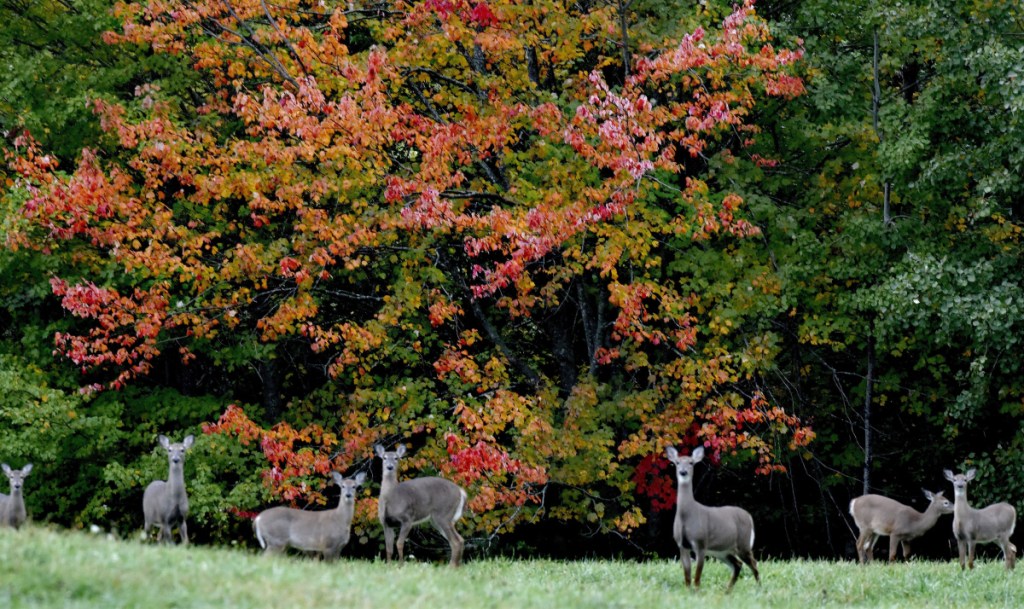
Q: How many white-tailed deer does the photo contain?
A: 7